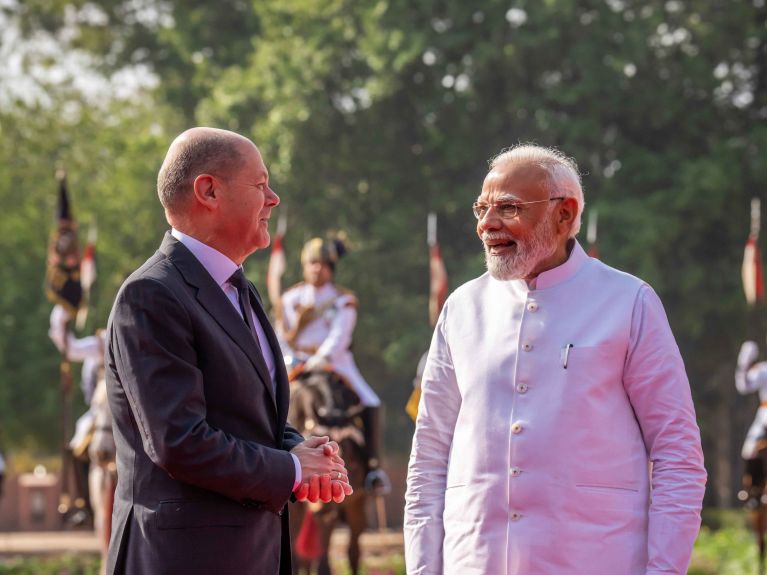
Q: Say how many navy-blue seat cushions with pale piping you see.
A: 0